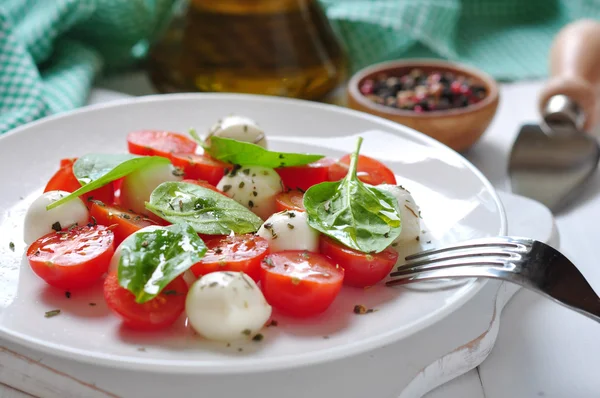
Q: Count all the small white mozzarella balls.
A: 8